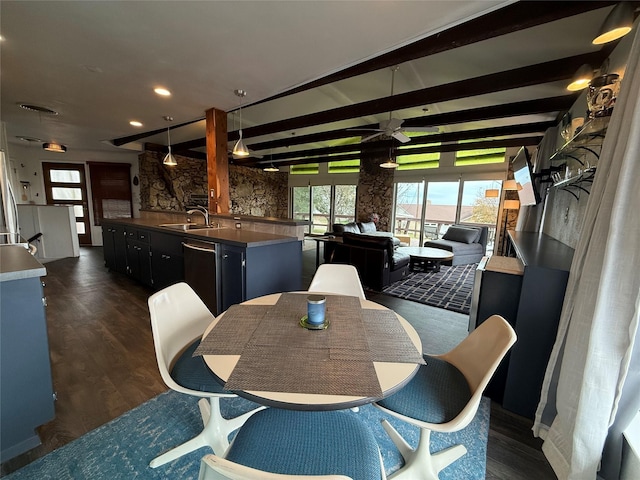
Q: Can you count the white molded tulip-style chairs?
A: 4